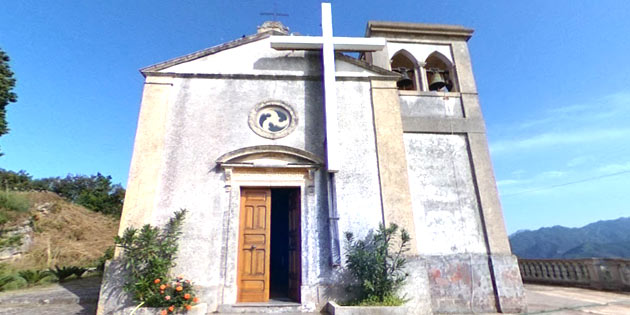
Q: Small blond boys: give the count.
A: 0